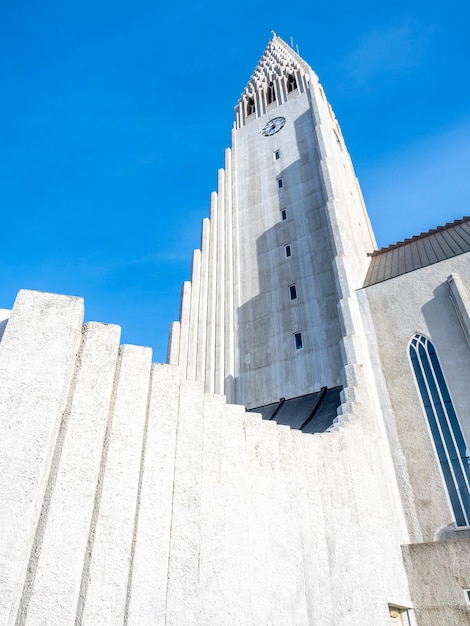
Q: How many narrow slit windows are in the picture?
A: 6